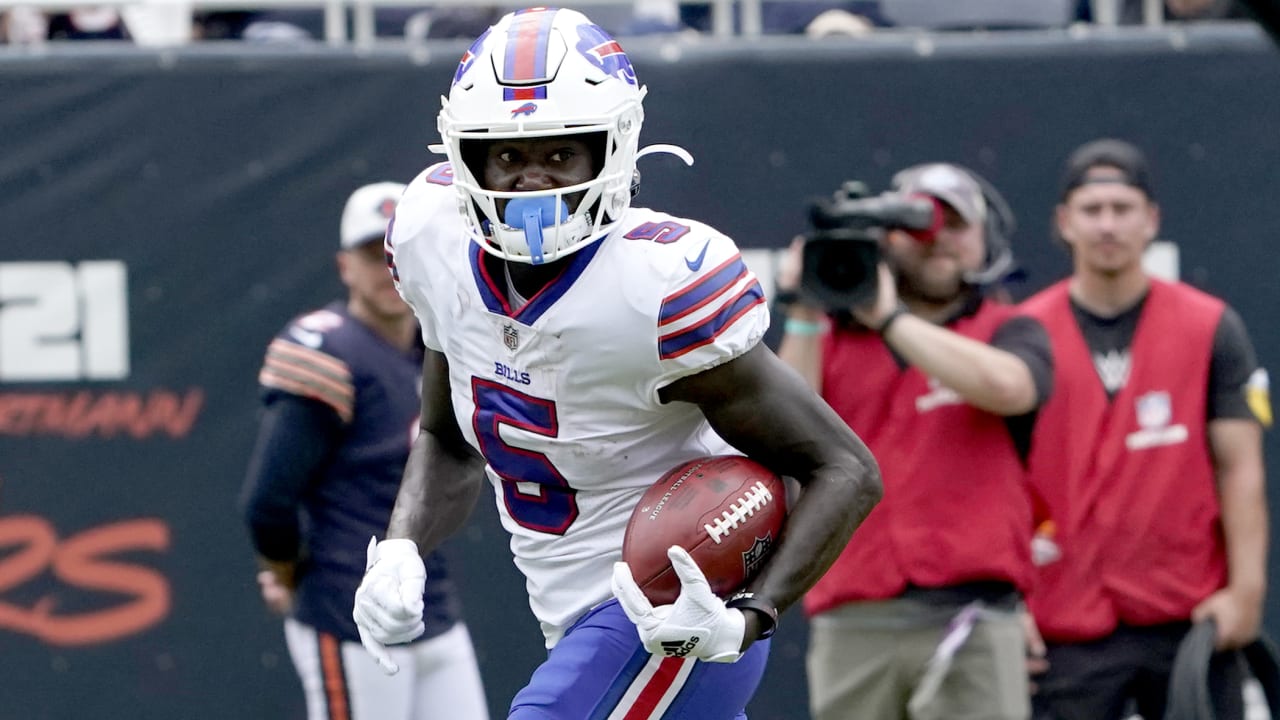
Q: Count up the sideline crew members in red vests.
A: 2